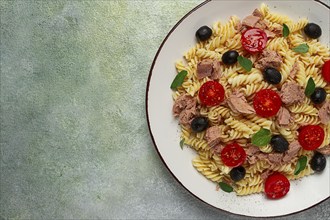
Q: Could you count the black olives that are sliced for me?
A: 0